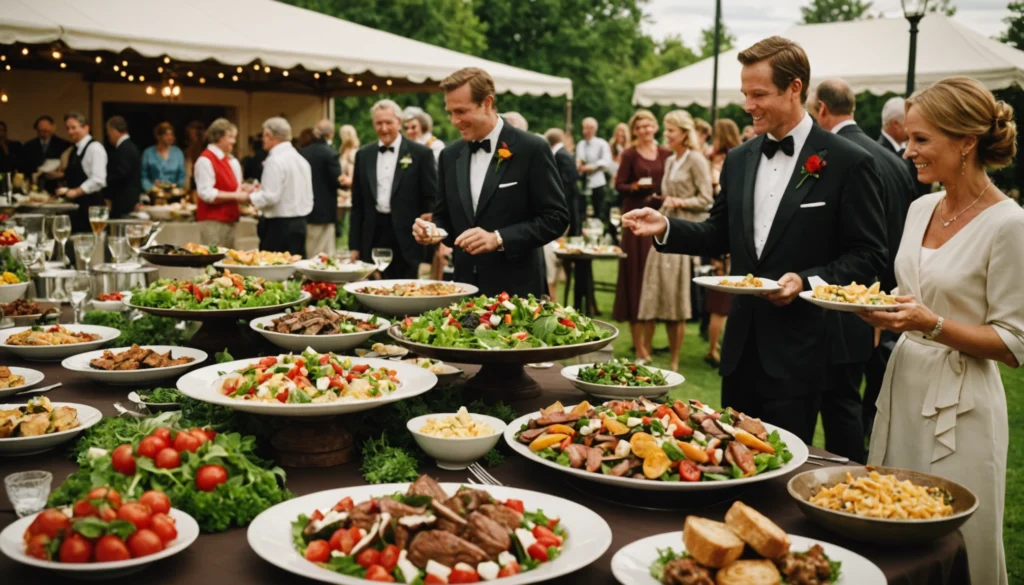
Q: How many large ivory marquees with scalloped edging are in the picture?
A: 2